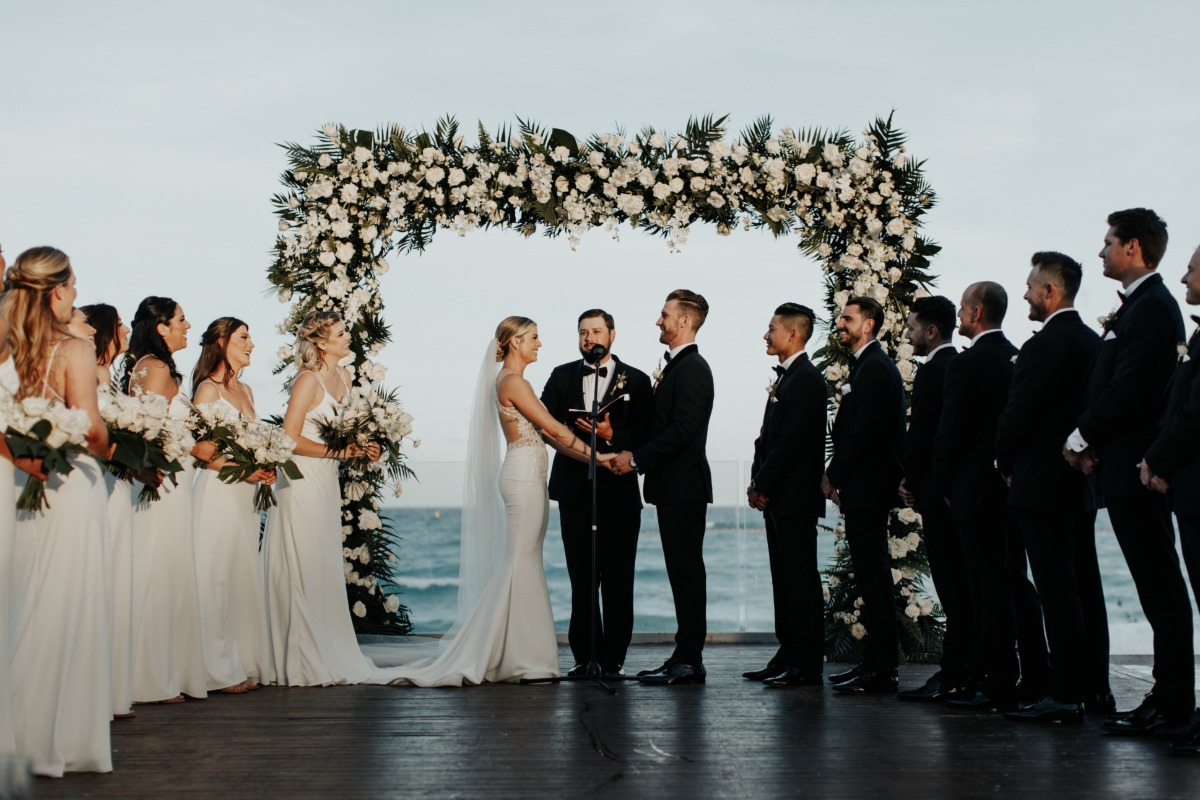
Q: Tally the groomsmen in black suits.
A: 7